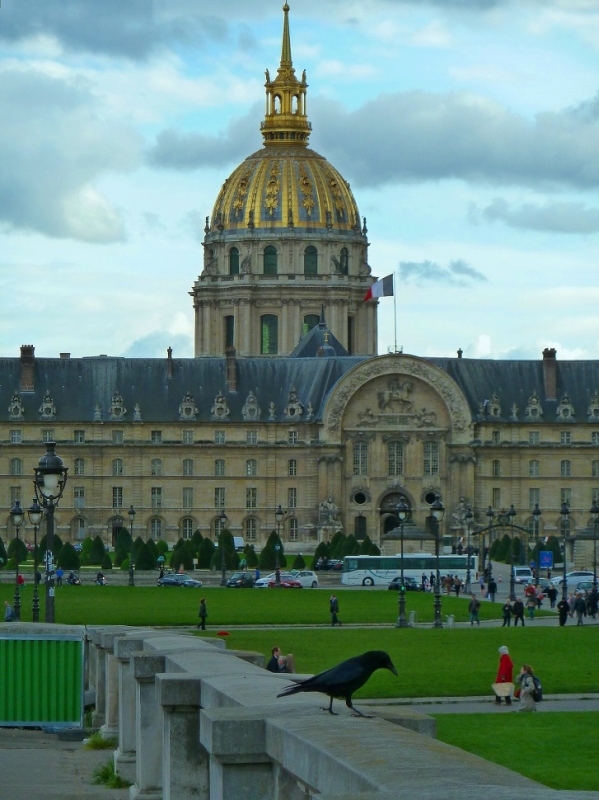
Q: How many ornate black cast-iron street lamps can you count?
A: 14